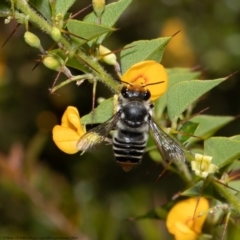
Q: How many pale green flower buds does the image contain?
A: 5